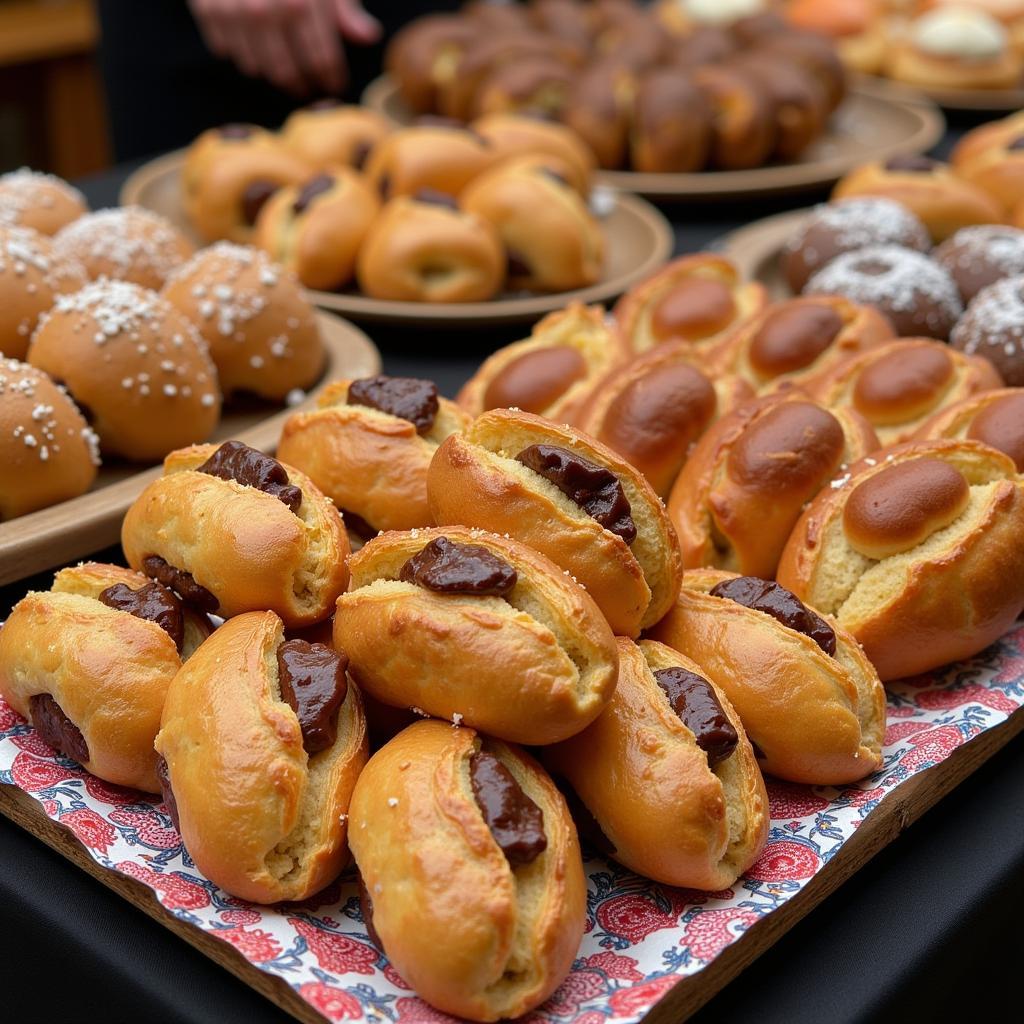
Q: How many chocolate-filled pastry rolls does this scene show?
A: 9